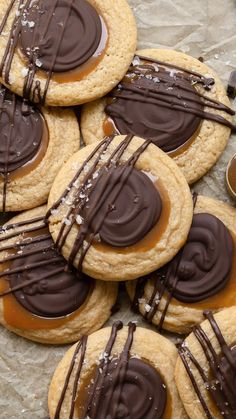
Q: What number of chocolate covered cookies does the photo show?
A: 8